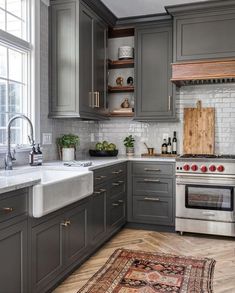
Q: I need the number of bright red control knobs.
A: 5